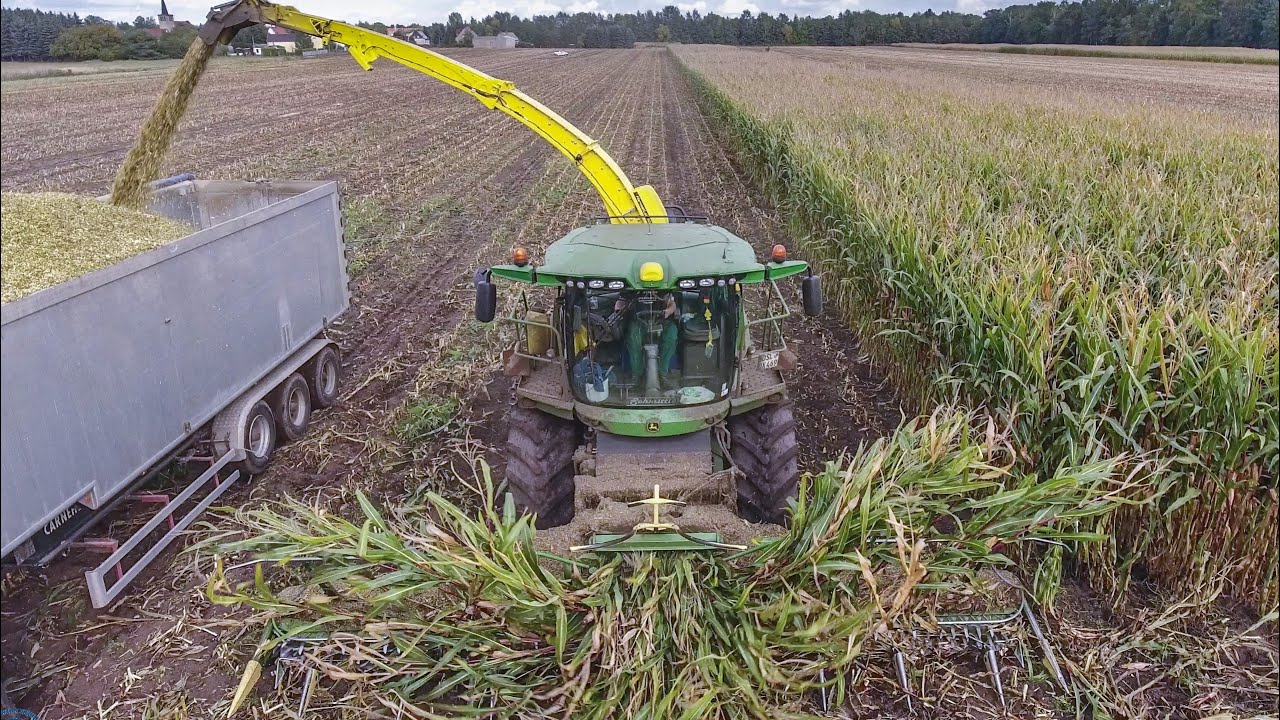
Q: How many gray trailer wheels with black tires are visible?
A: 3